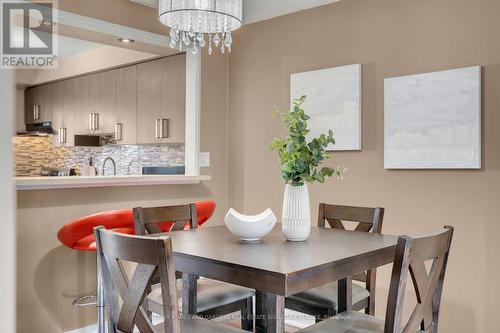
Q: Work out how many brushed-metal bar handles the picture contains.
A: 9